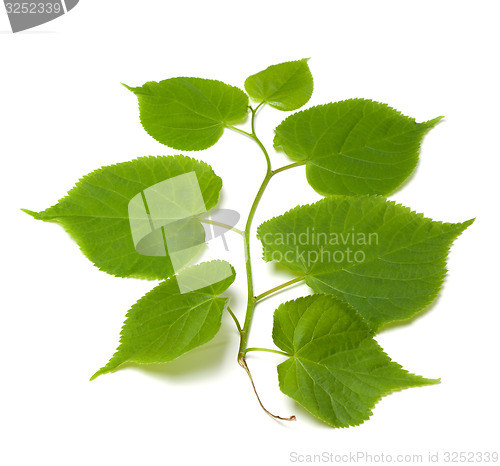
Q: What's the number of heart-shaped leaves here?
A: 7